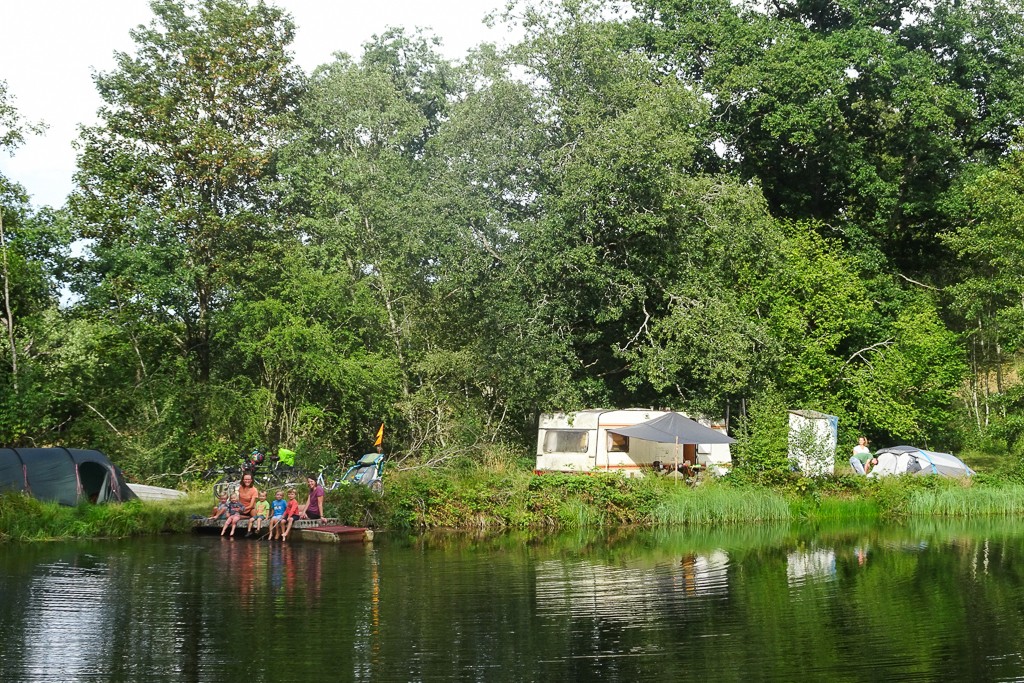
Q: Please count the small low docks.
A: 1